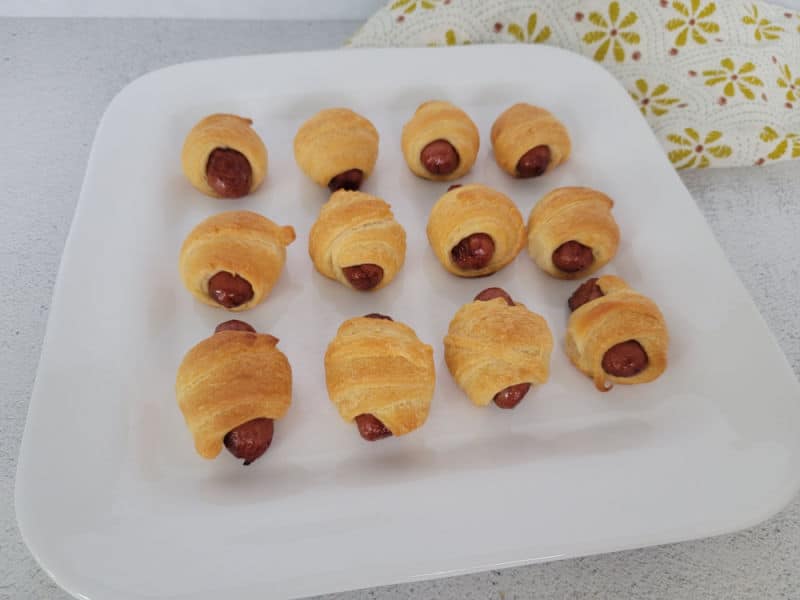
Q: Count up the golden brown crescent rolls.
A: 12